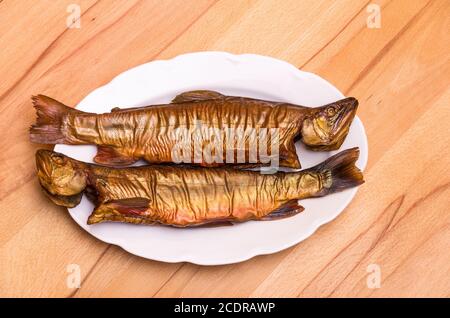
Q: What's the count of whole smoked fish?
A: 2